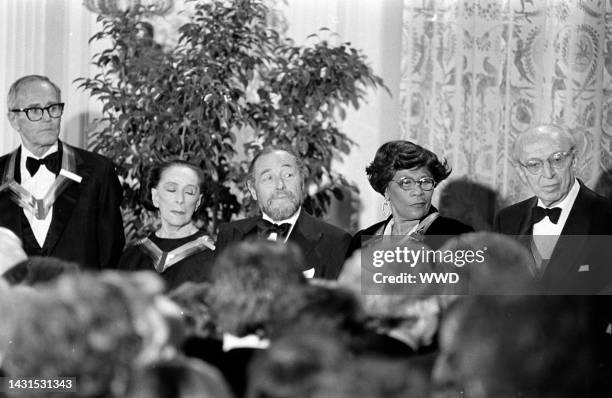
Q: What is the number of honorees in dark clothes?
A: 5